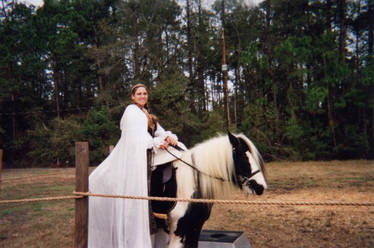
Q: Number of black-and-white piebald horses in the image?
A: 1